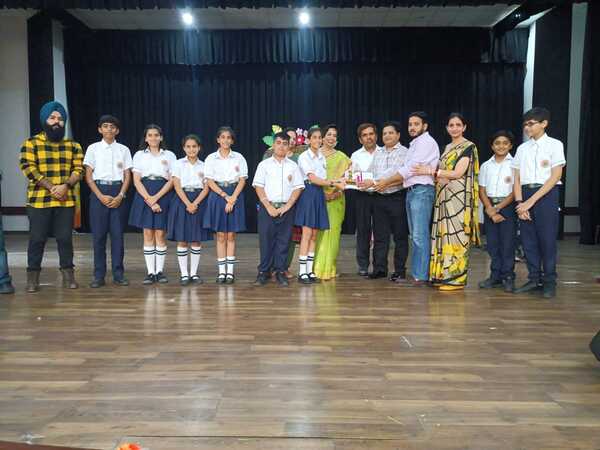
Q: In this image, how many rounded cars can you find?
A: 0